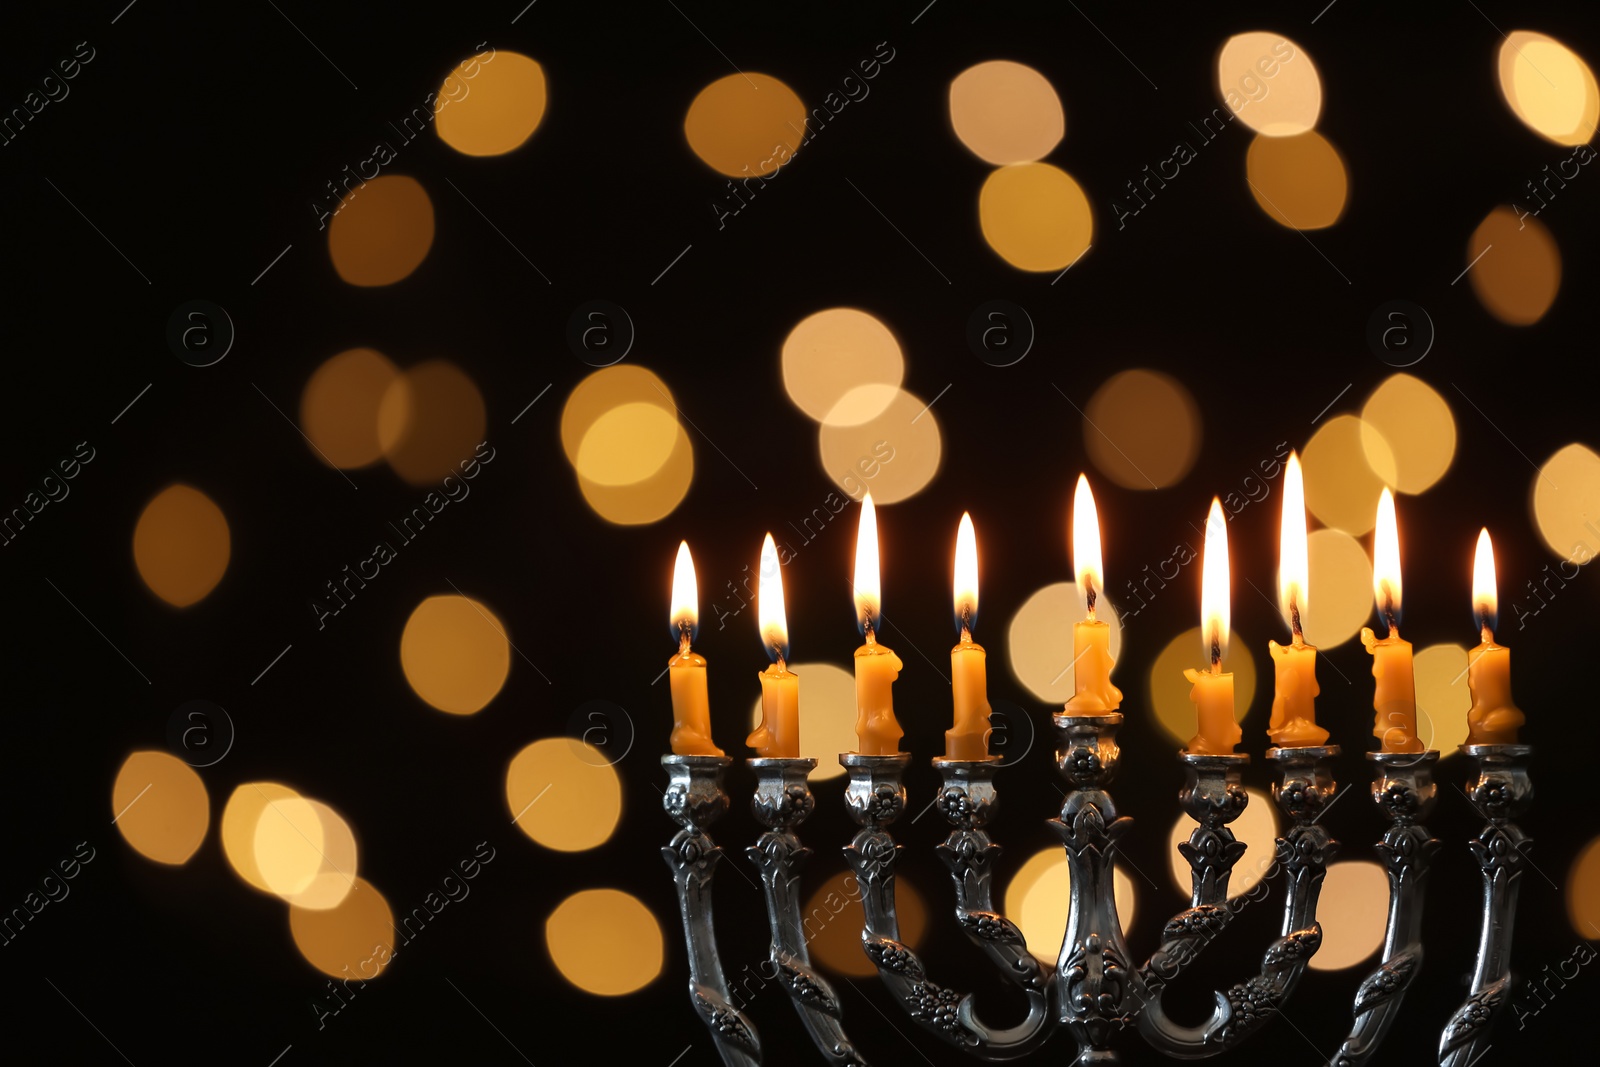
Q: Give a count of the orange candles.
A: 9